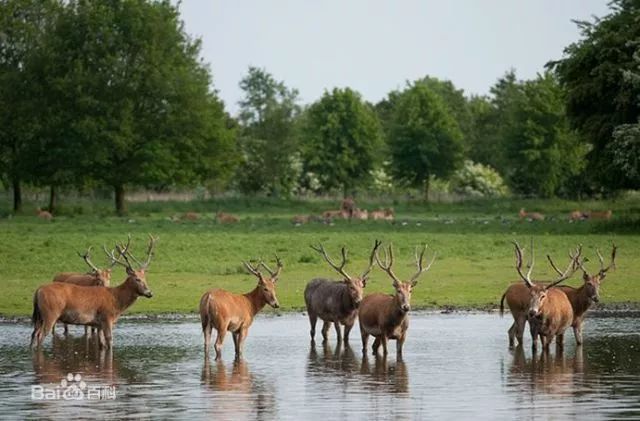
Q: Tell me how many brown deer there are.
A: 6